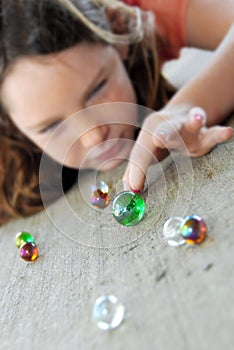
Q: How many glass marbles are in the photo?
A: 8